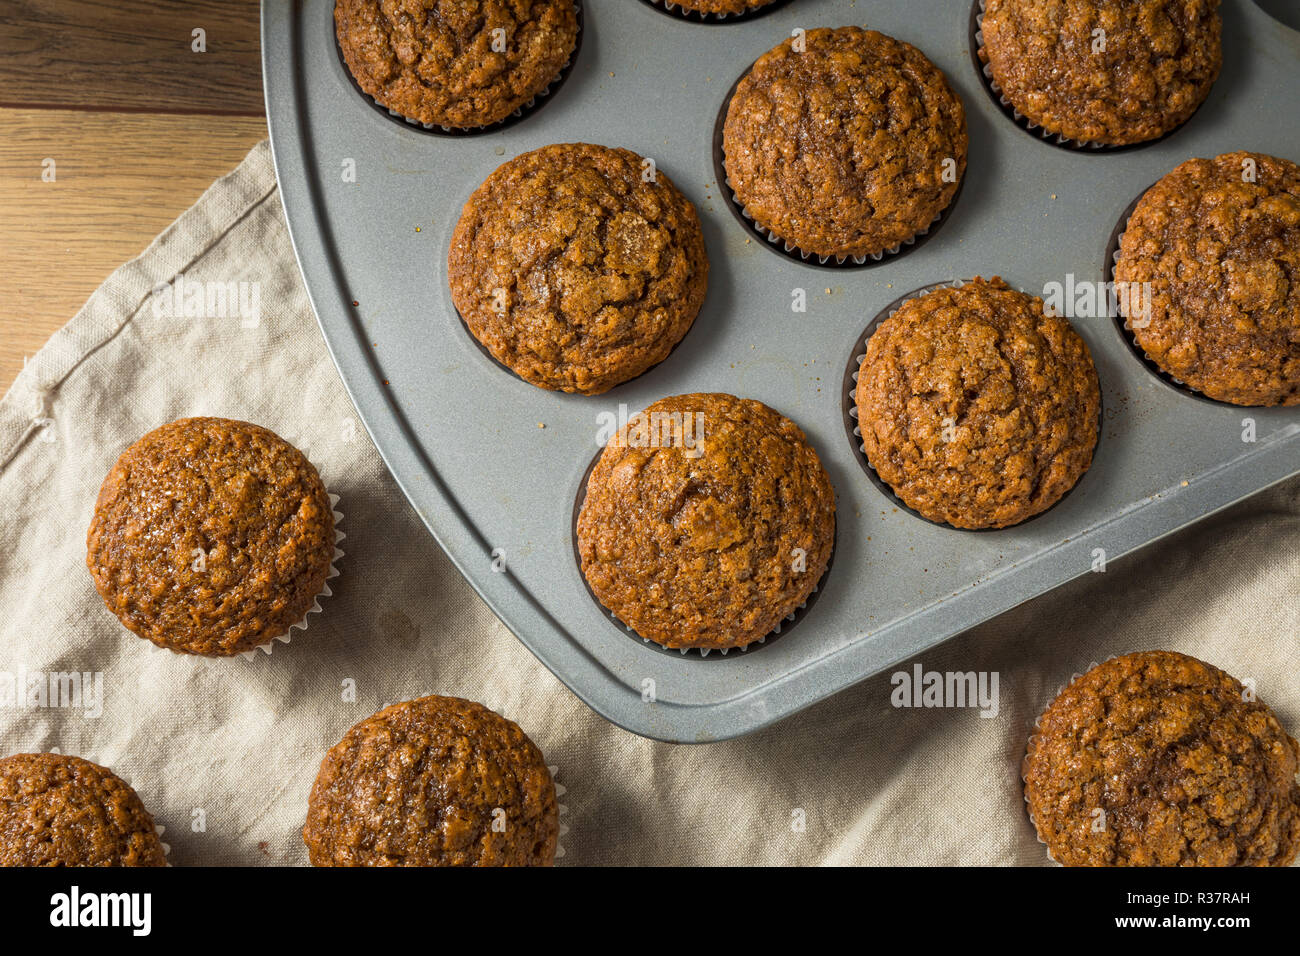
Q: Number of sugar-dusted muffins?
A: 12